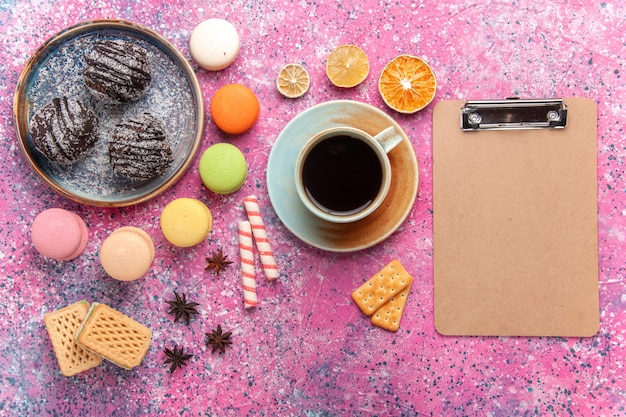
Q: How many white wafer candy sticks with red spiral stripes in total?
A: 2